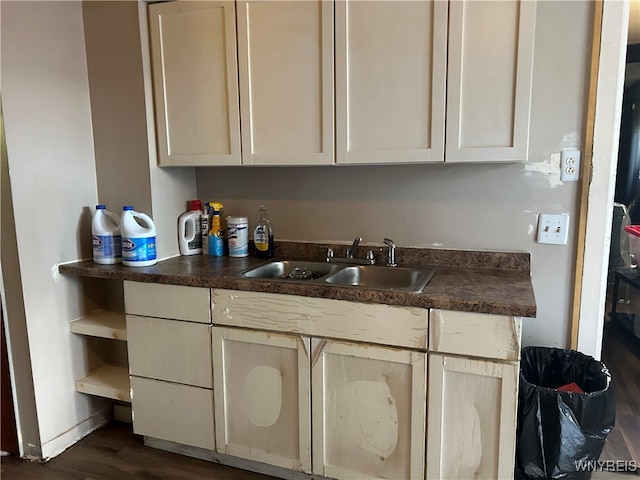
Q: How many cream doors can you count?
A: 7